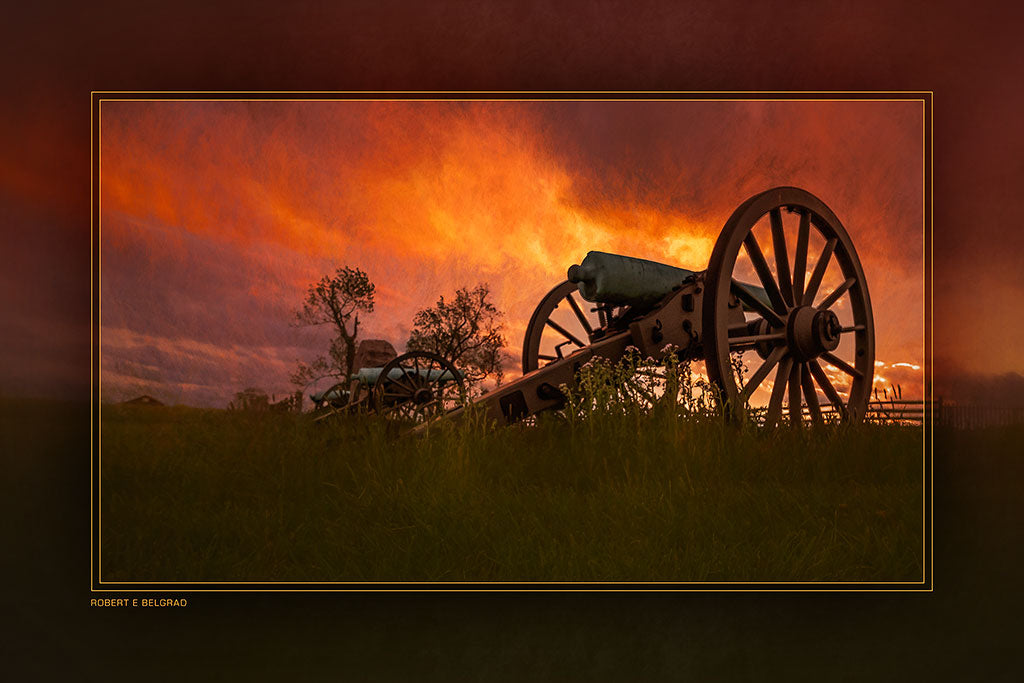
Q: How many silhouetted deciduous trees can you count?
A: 2